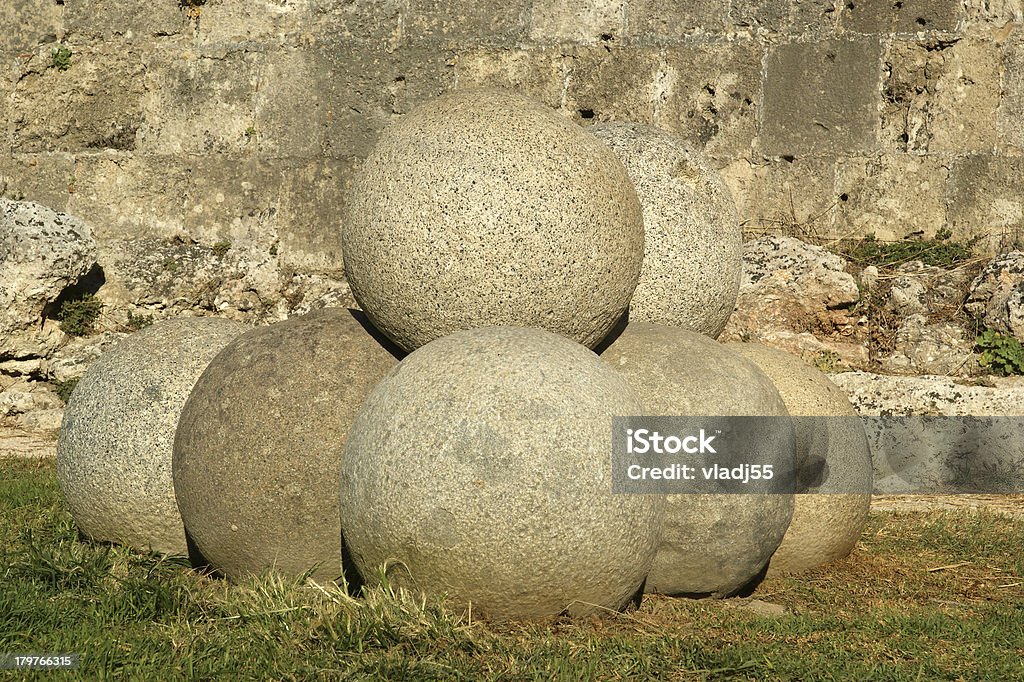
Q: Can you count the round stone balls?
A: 7